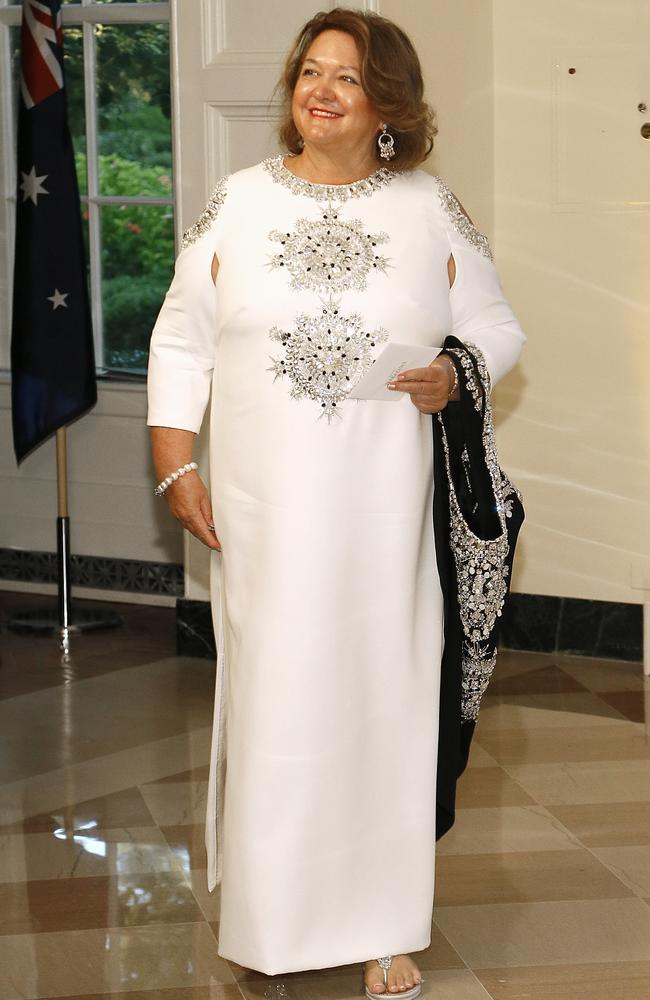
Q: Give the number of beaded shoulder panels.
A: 2